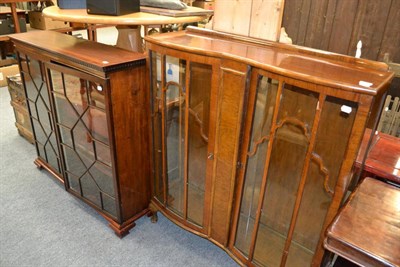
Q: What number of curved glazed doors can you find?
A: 2